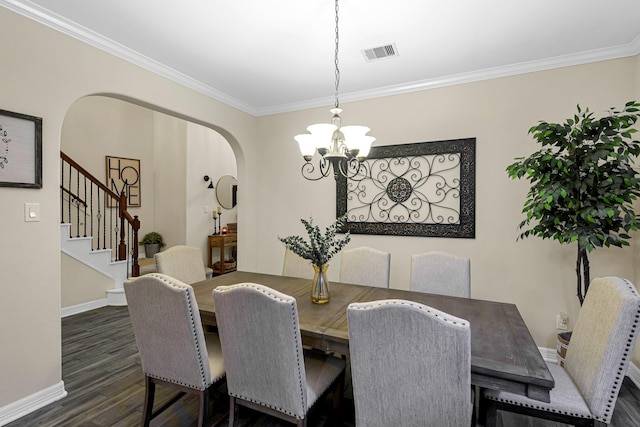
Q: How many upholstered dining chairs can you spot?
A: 8